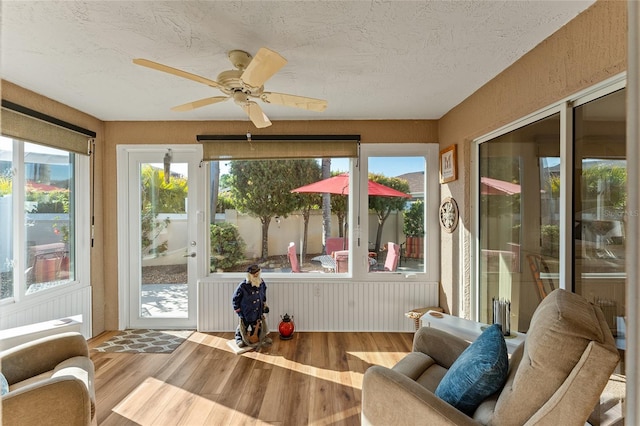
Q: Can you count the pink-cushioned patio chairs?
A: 4